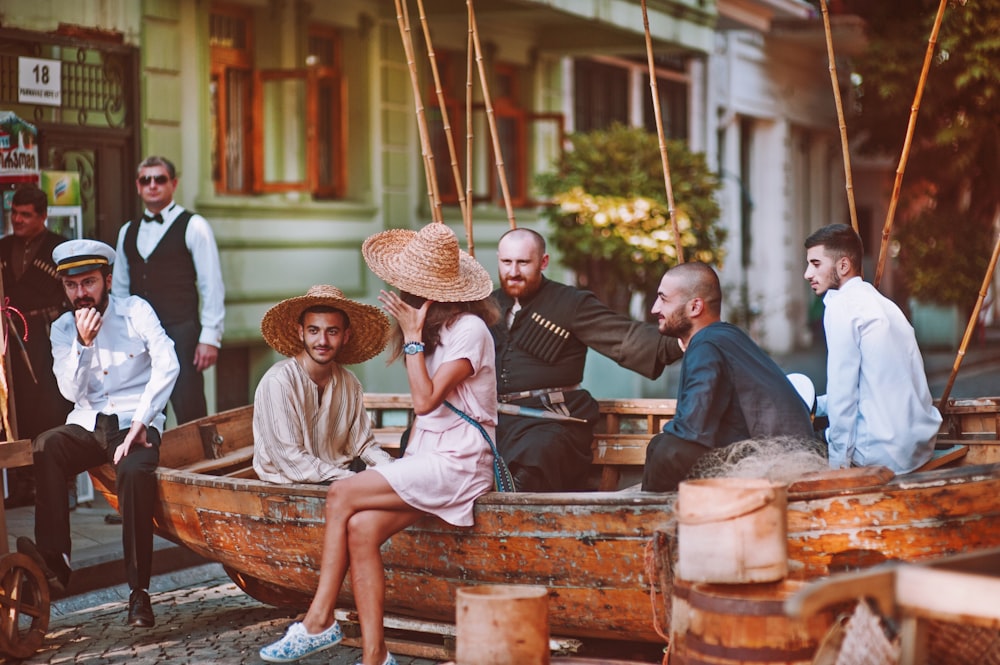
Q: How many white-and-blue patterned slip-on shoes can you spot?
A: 2